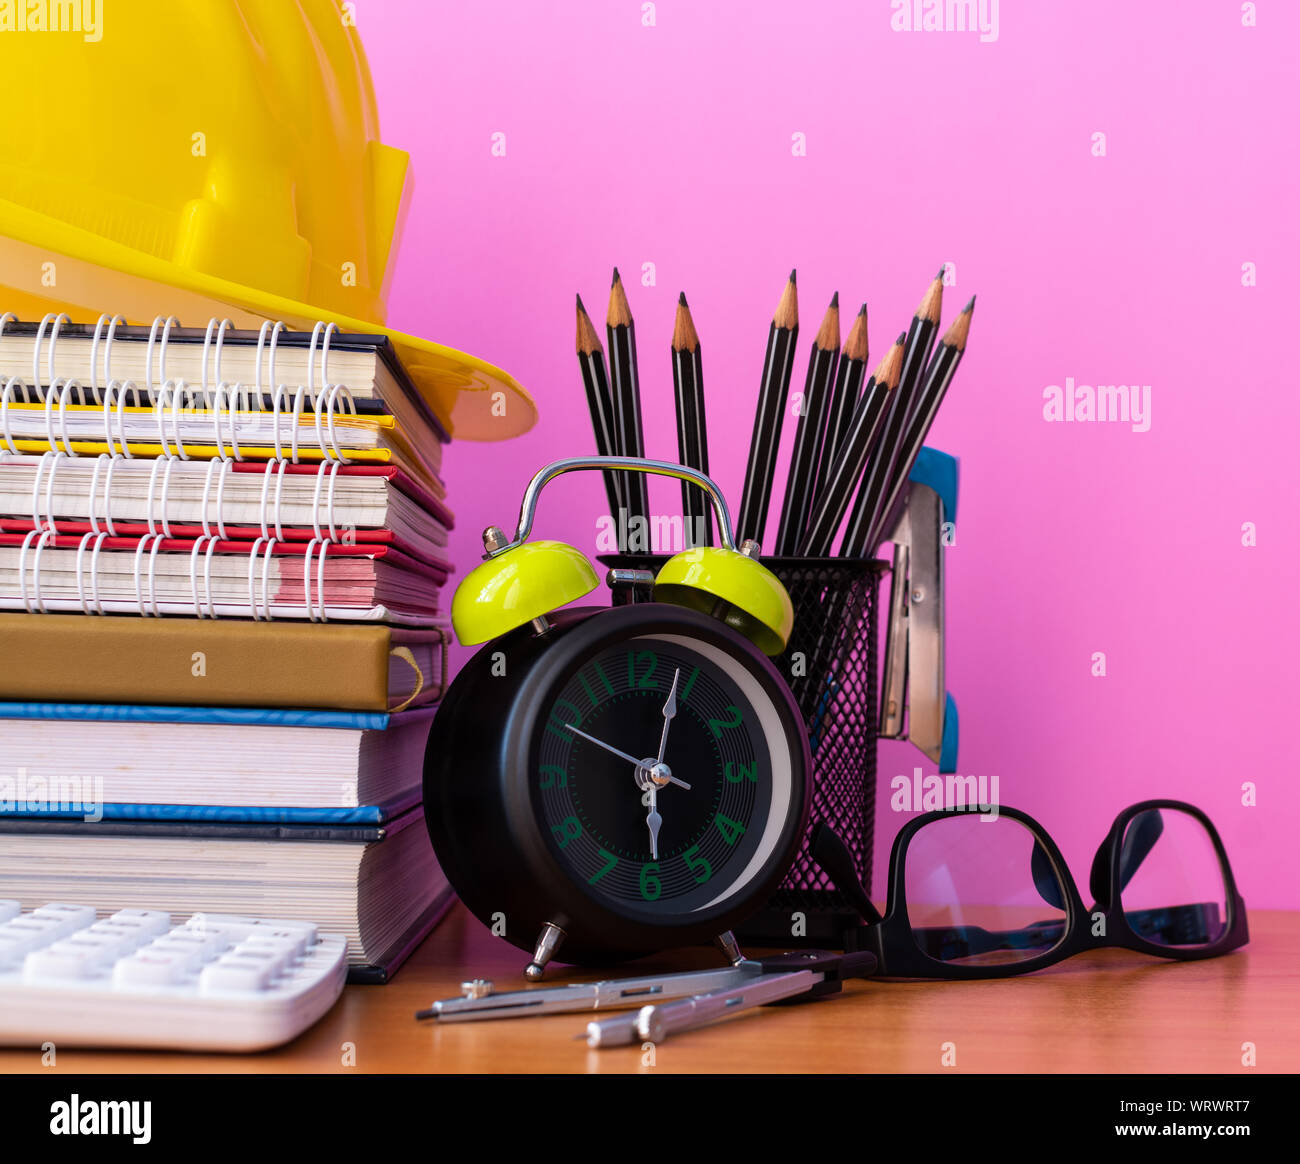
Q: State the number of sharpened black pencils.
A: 9